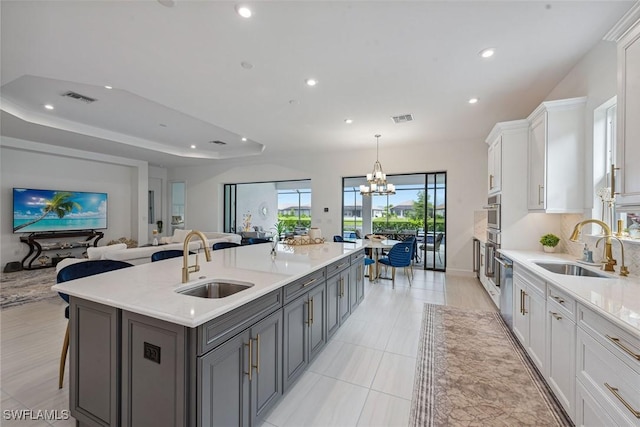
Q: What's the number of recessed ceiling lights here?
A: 9